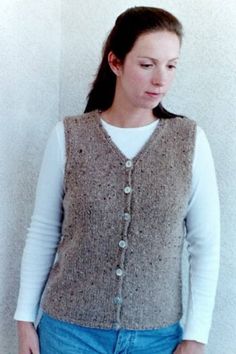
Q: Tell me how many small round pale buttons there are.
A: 6